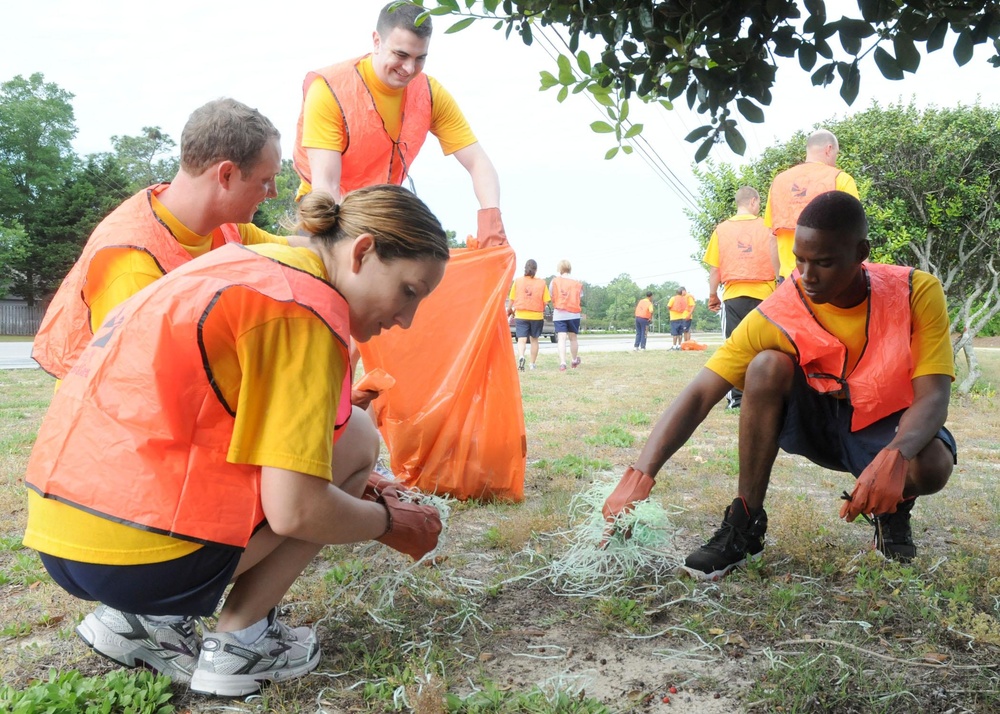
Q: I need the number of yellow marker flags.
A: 0